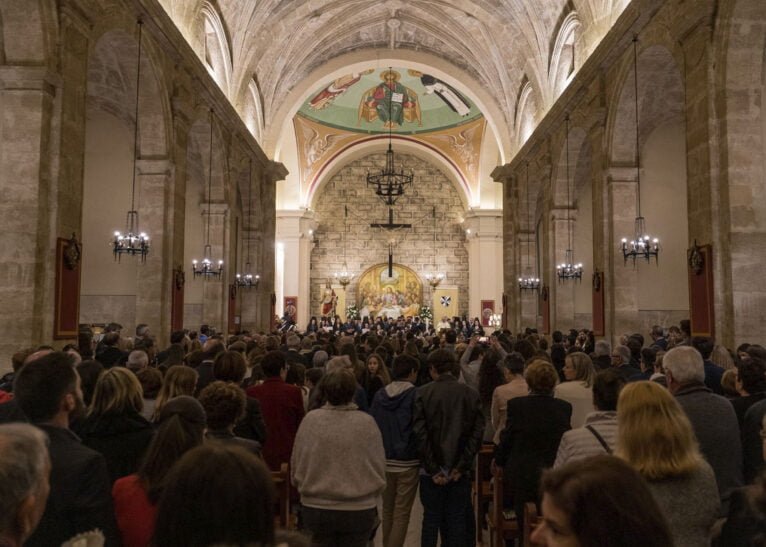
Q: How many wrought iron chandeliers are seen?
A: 7